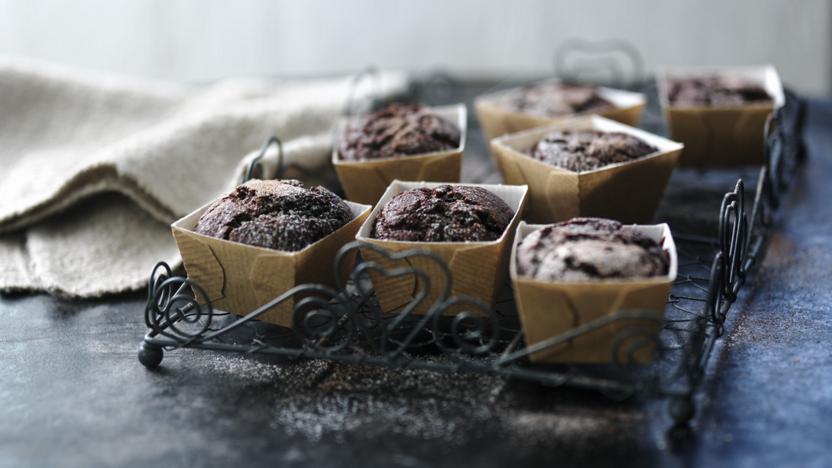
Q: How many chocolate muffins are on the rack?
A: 7